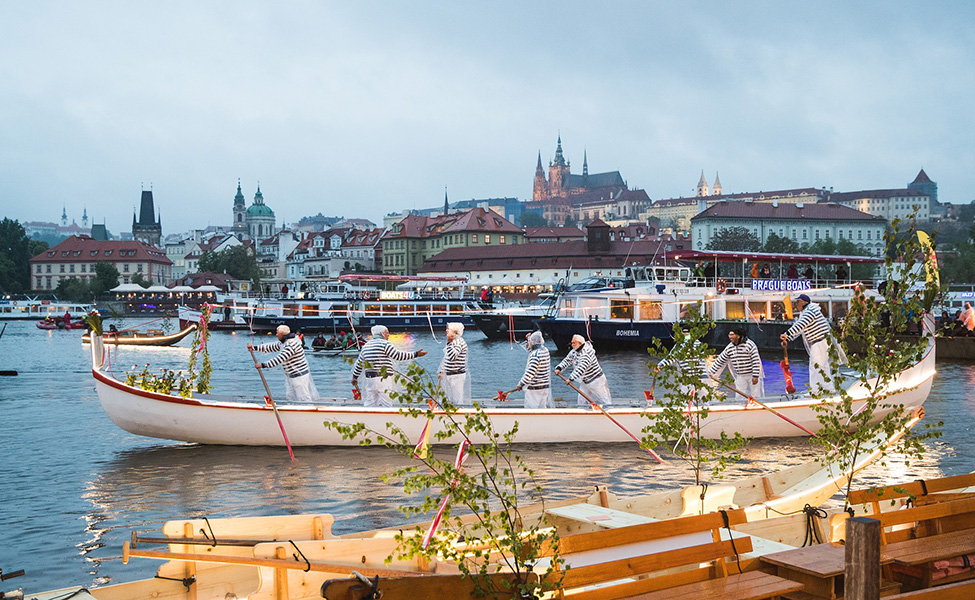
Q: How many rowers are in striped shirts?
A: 8